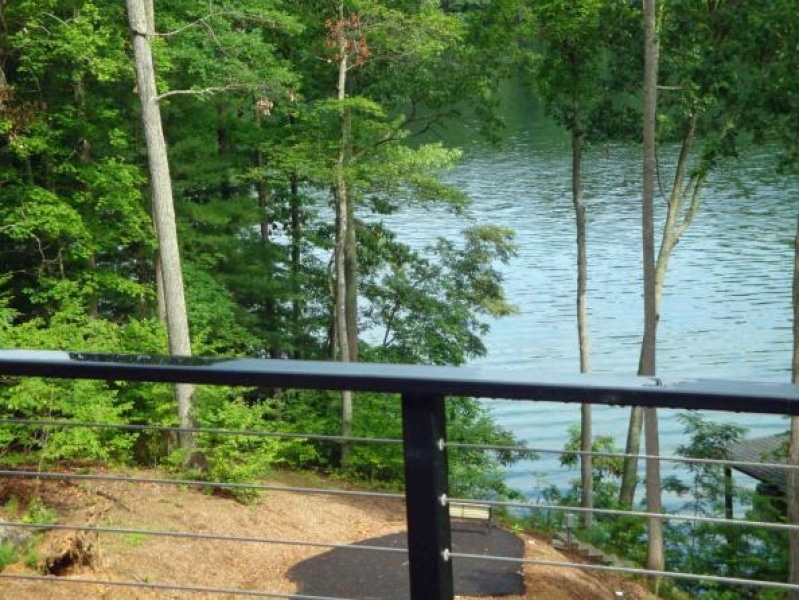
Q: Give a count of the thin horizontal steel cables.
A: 4